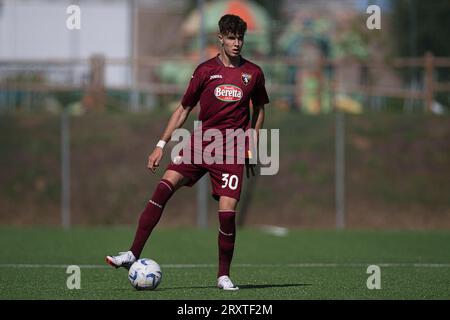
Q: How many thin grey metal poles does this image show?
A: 3